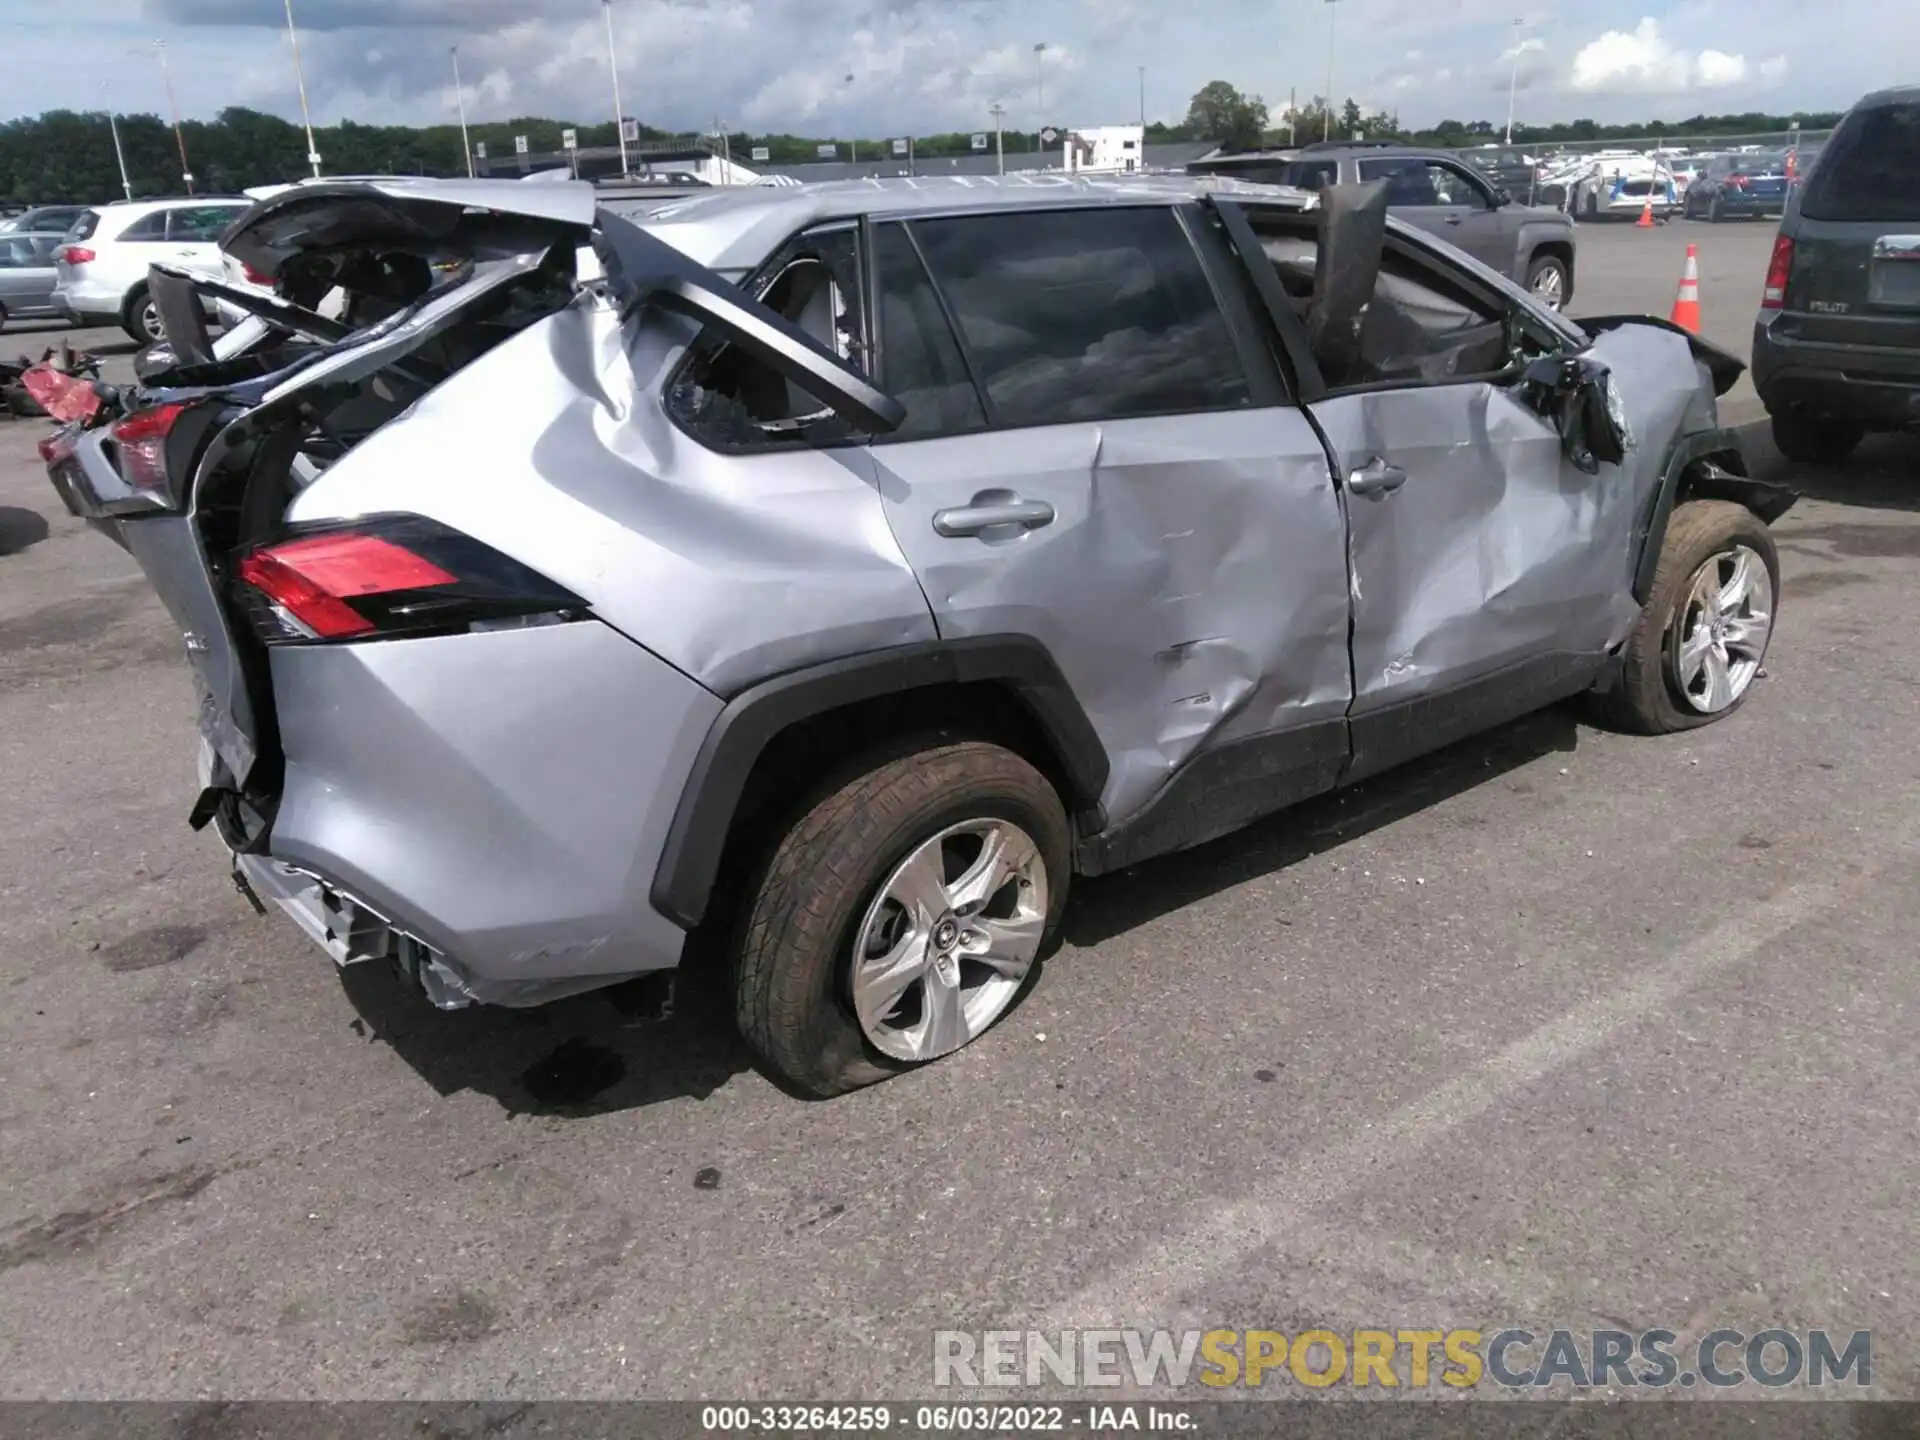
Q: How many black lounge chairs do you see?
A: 0